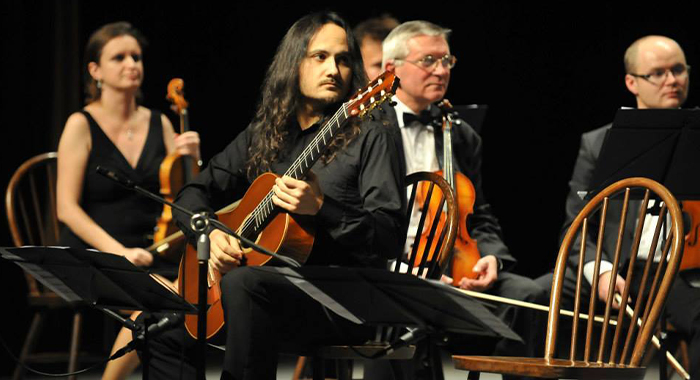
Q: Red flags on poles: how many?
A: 0